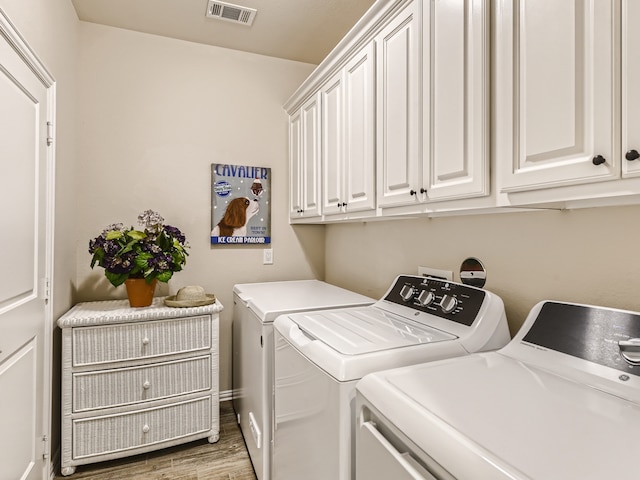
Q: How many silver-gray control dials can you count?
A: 4